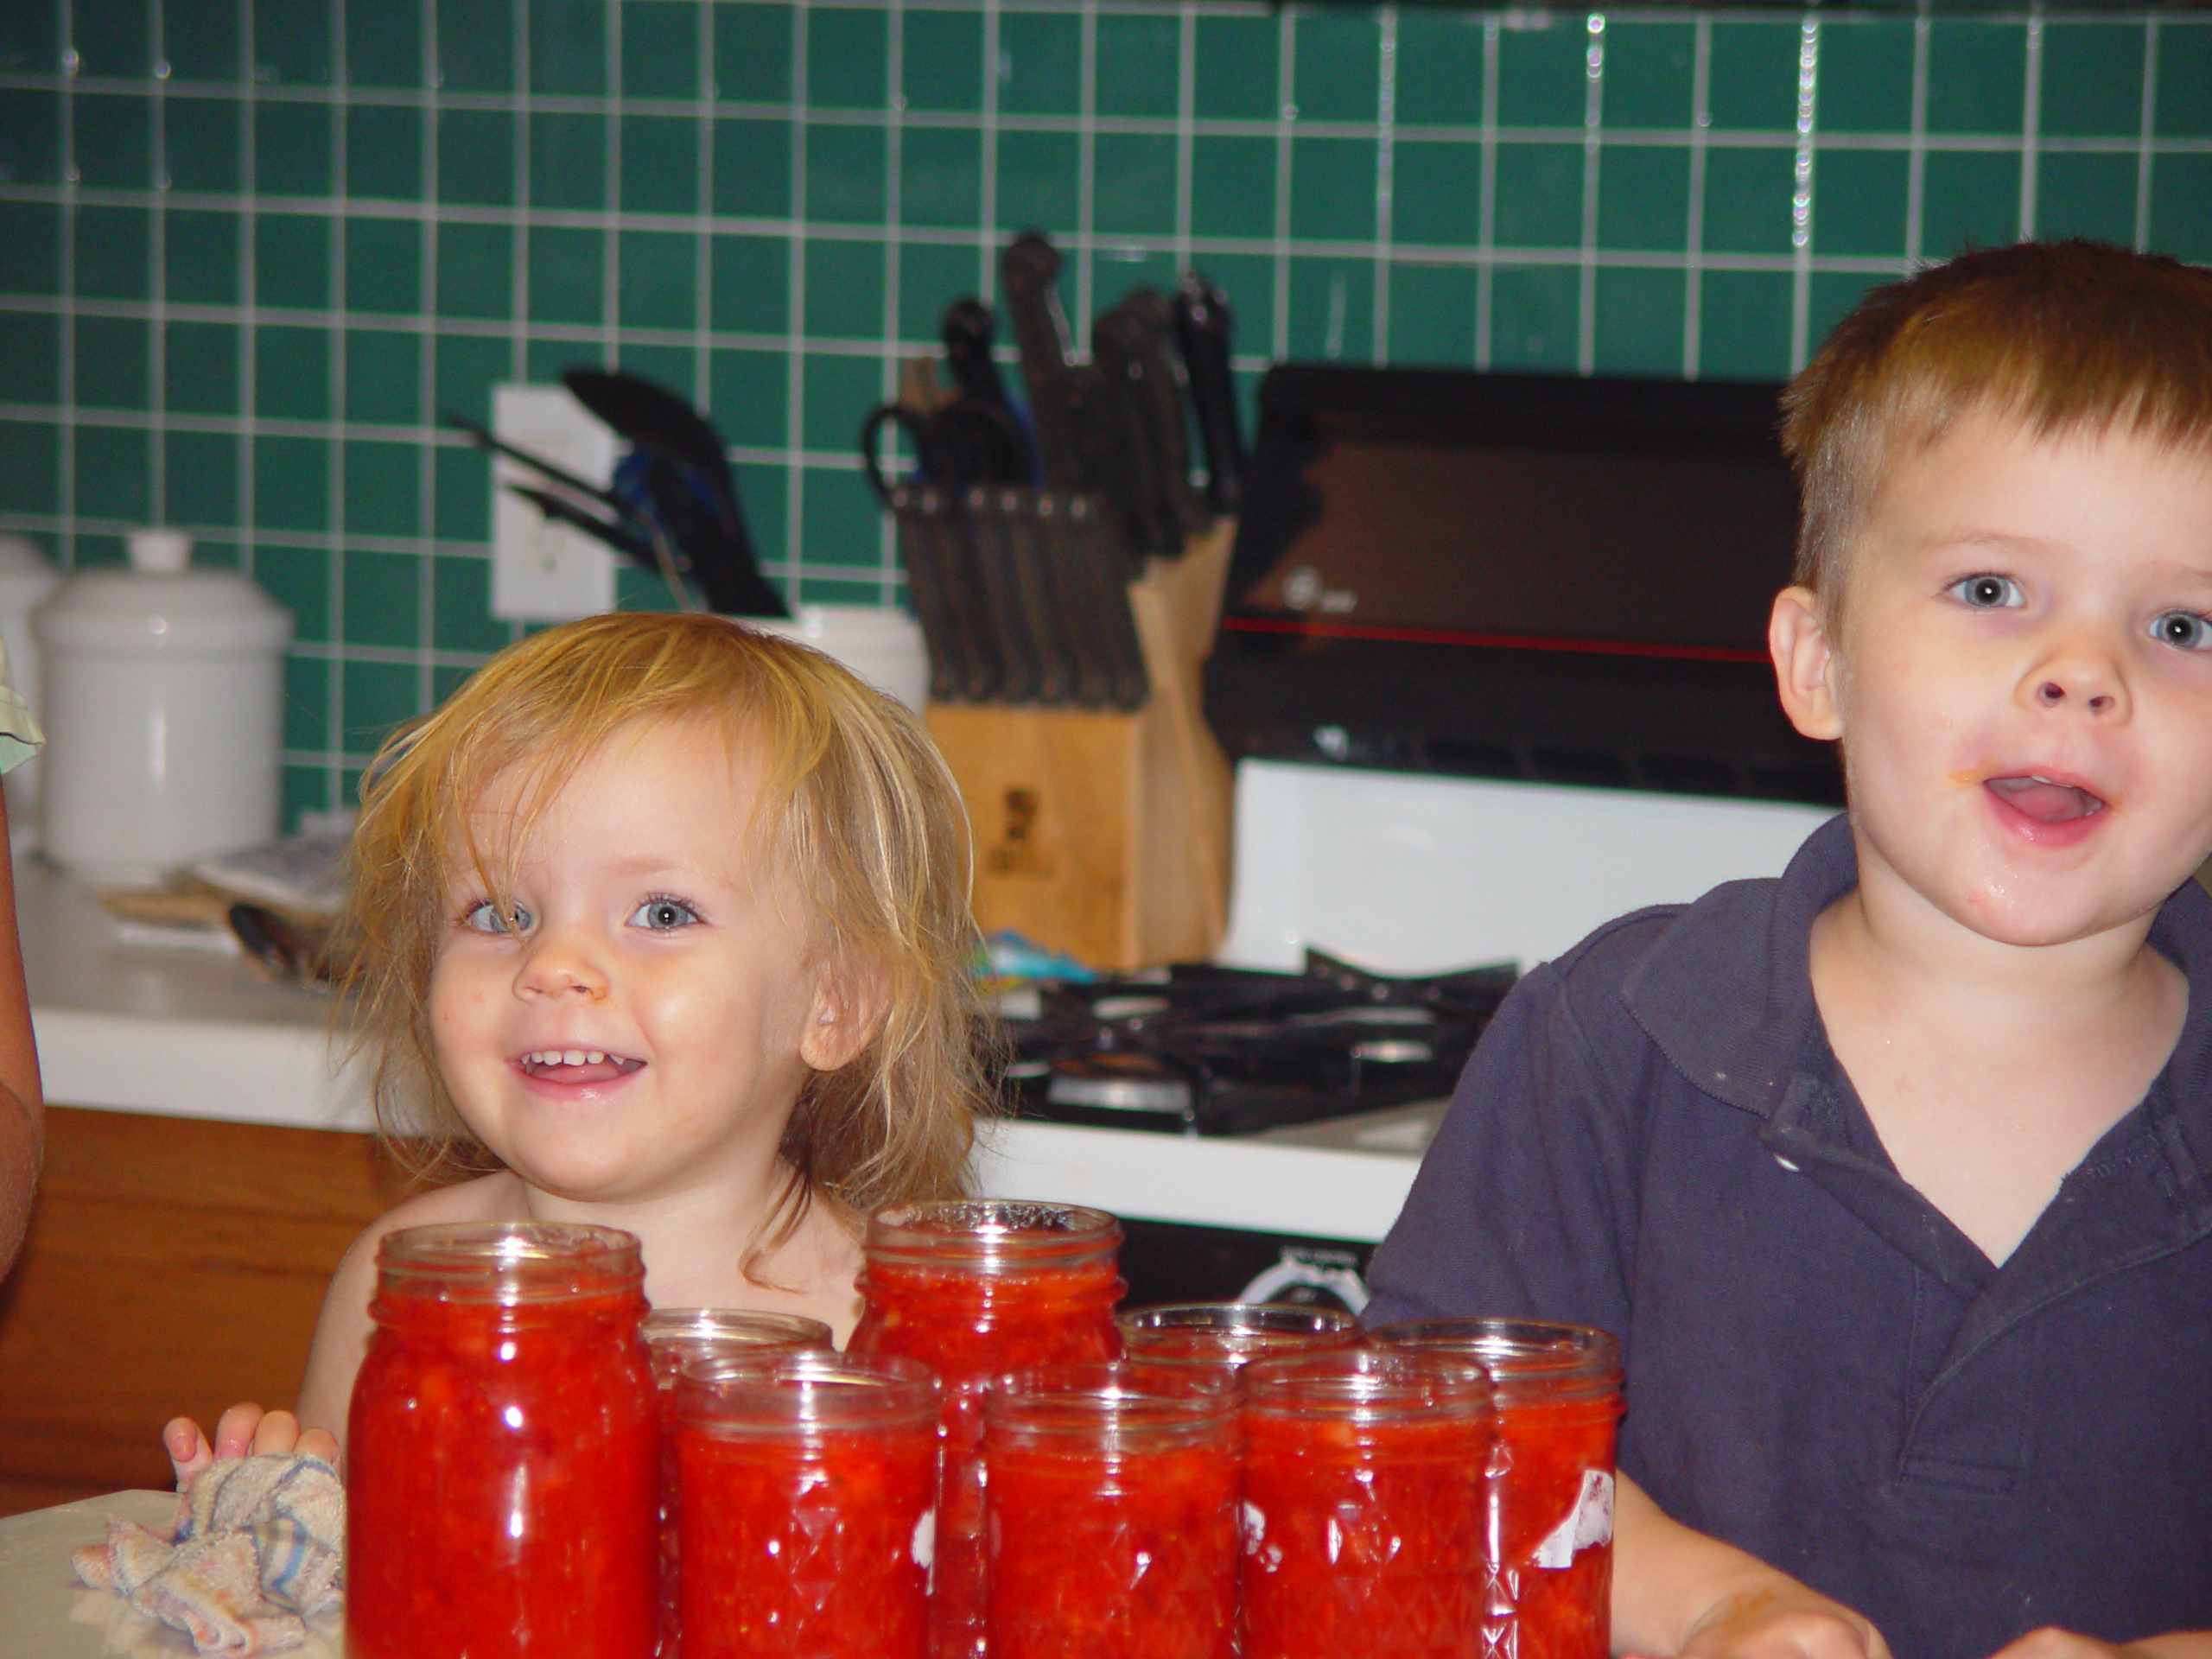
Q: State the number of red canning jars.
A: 8